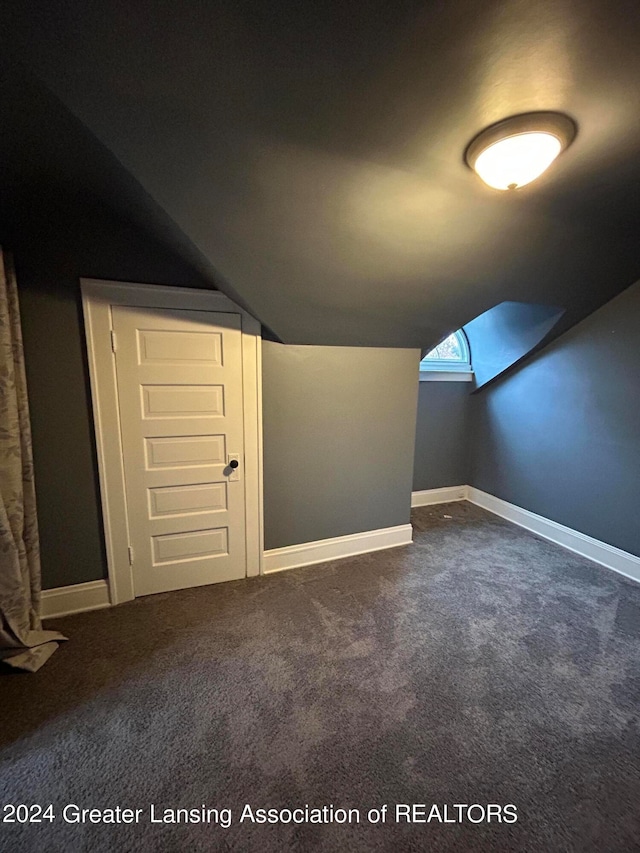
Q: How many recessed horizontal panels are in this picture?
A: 5